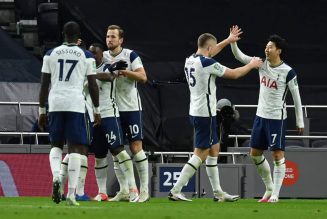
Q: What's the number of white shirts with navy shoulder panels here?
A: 5